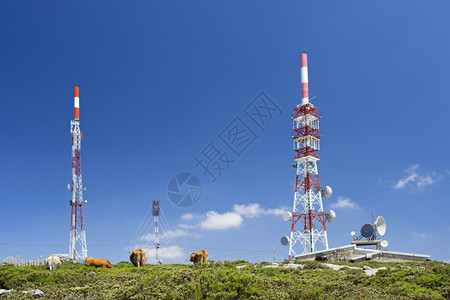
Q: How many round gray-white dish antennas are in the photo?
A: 8